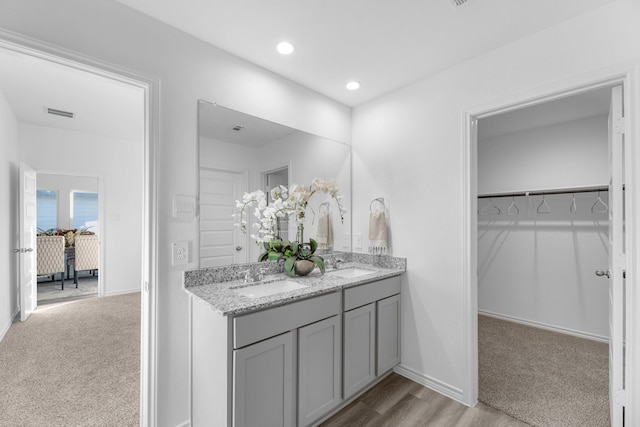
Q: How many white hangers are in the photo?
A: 5